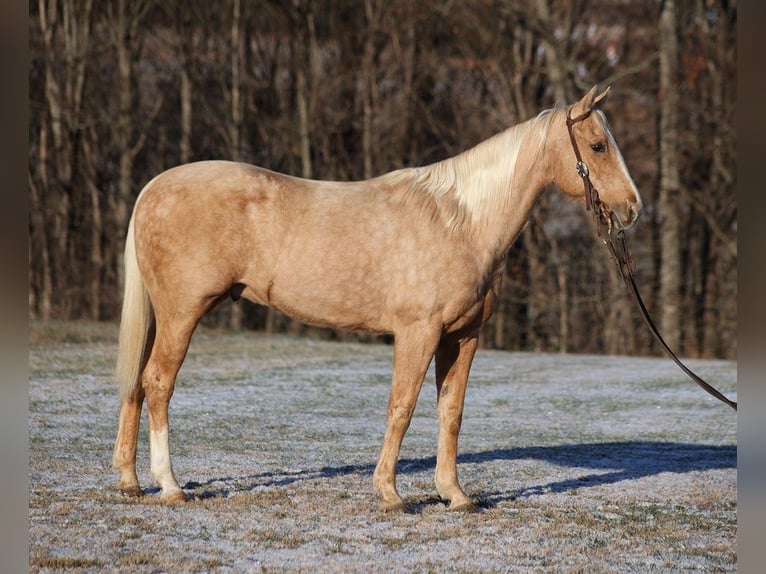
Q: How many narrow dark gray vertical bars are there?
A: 2